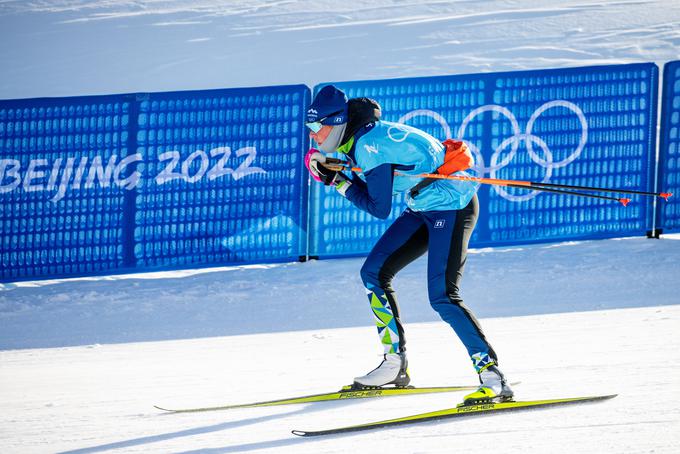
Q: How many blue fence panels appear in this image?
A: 3